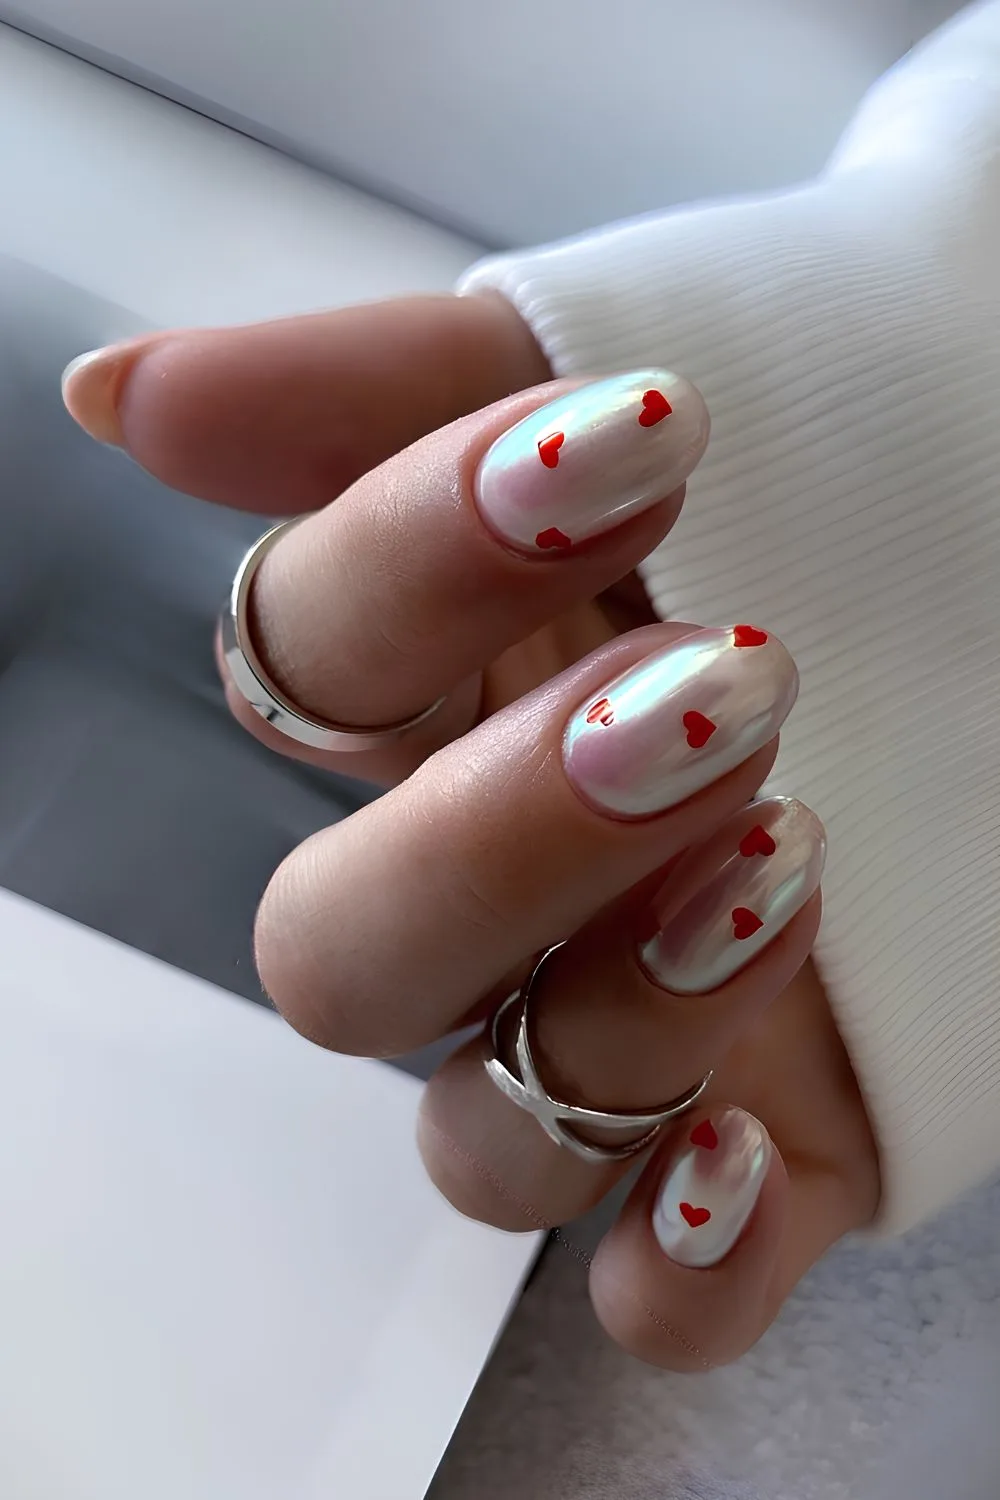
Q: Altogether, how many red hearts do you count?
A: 10